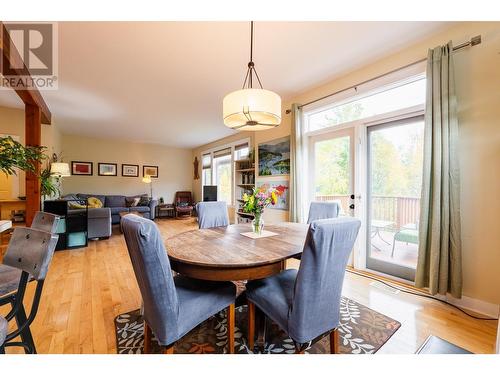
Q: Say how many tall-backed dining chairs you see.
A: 4